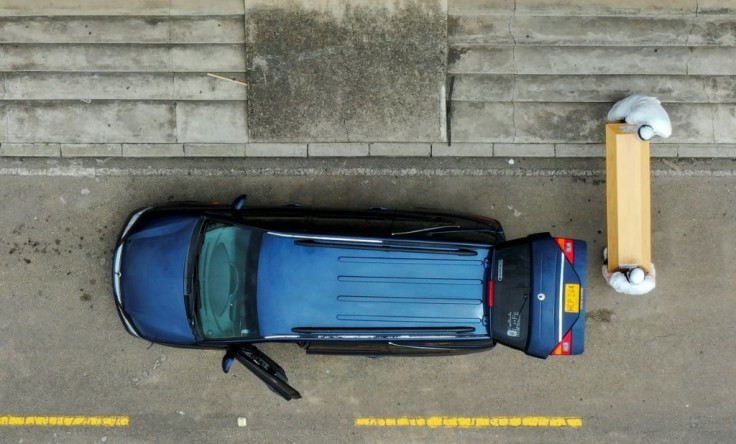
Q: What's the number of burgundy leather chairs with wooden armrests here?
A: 0